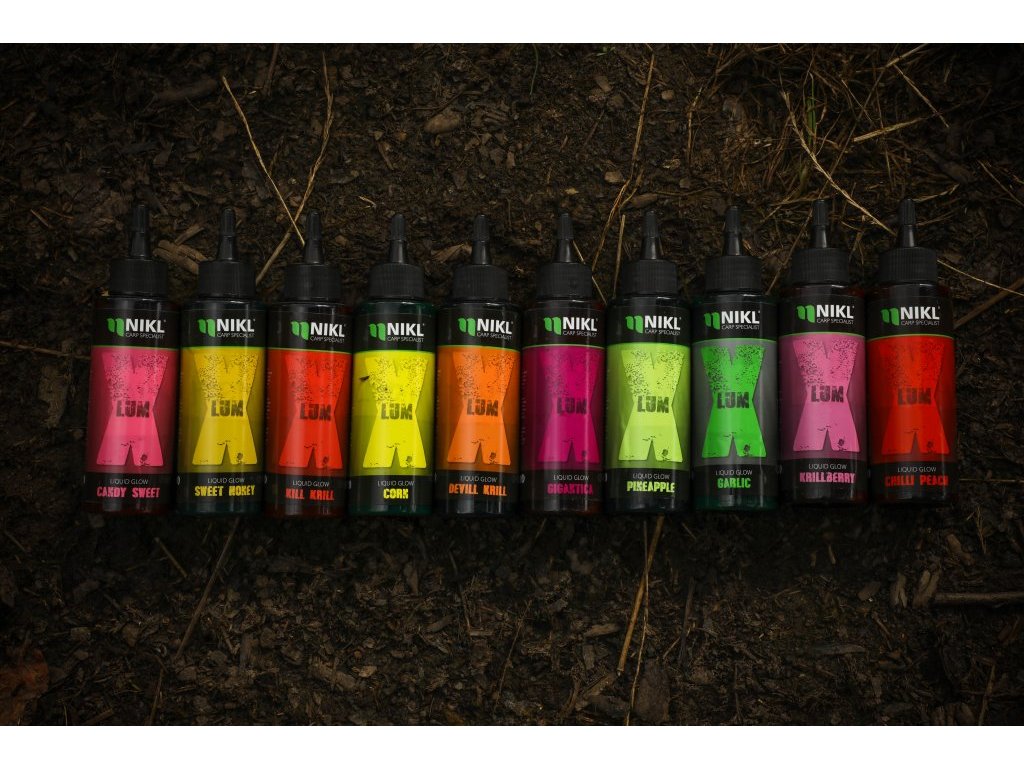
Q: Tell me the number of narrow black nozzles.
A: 10